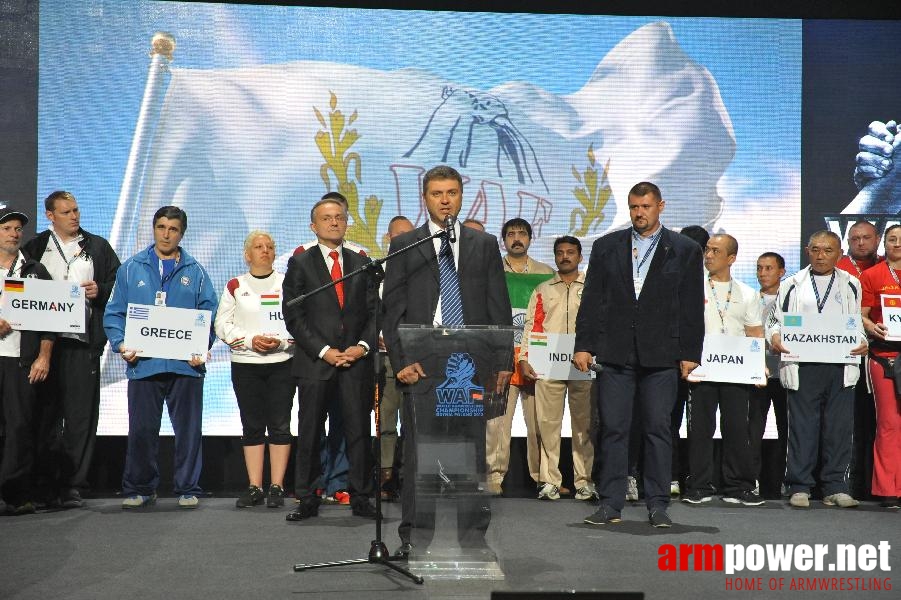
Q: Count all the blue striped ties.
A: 1